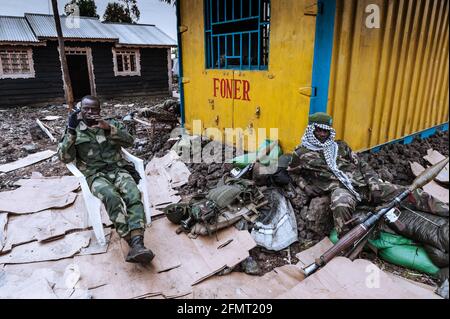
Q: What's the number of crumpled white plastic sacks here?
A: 1